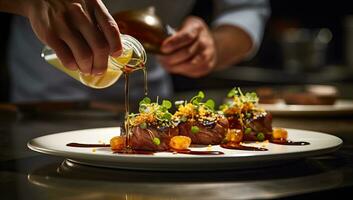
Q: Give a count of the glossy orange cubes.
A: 4